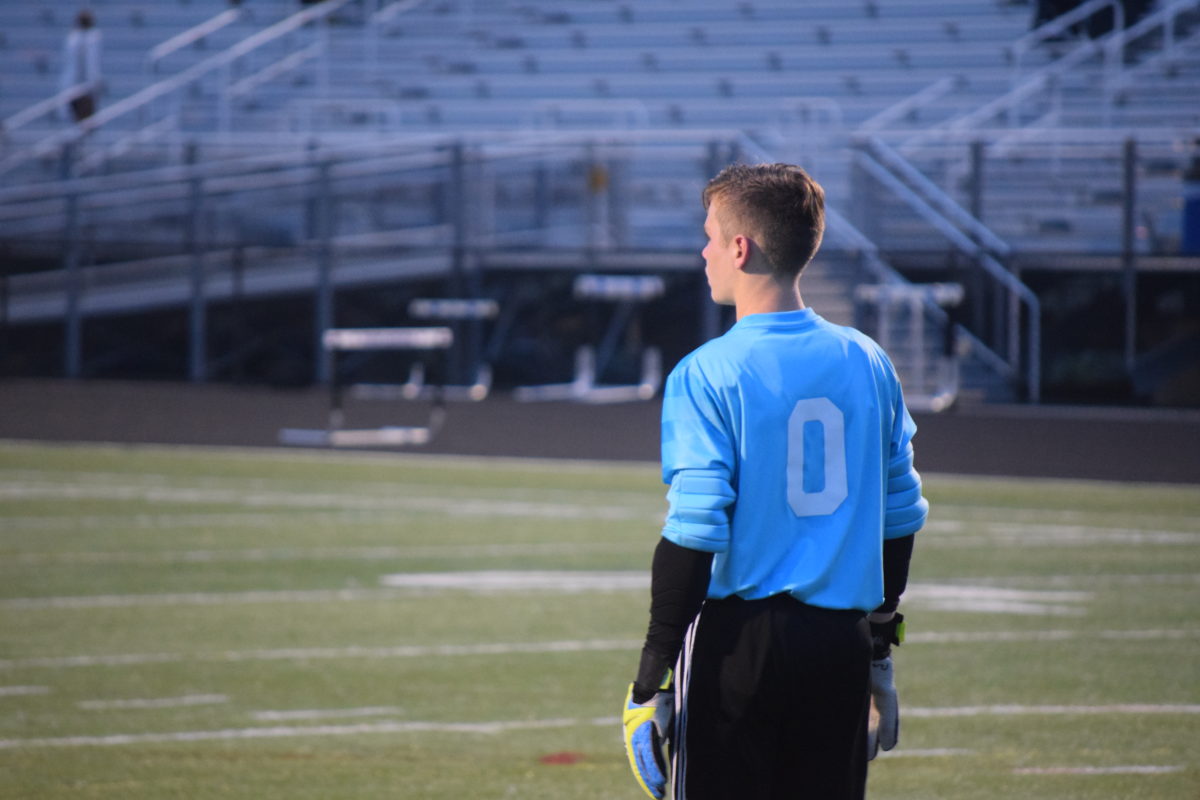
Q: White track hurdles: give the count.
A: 4